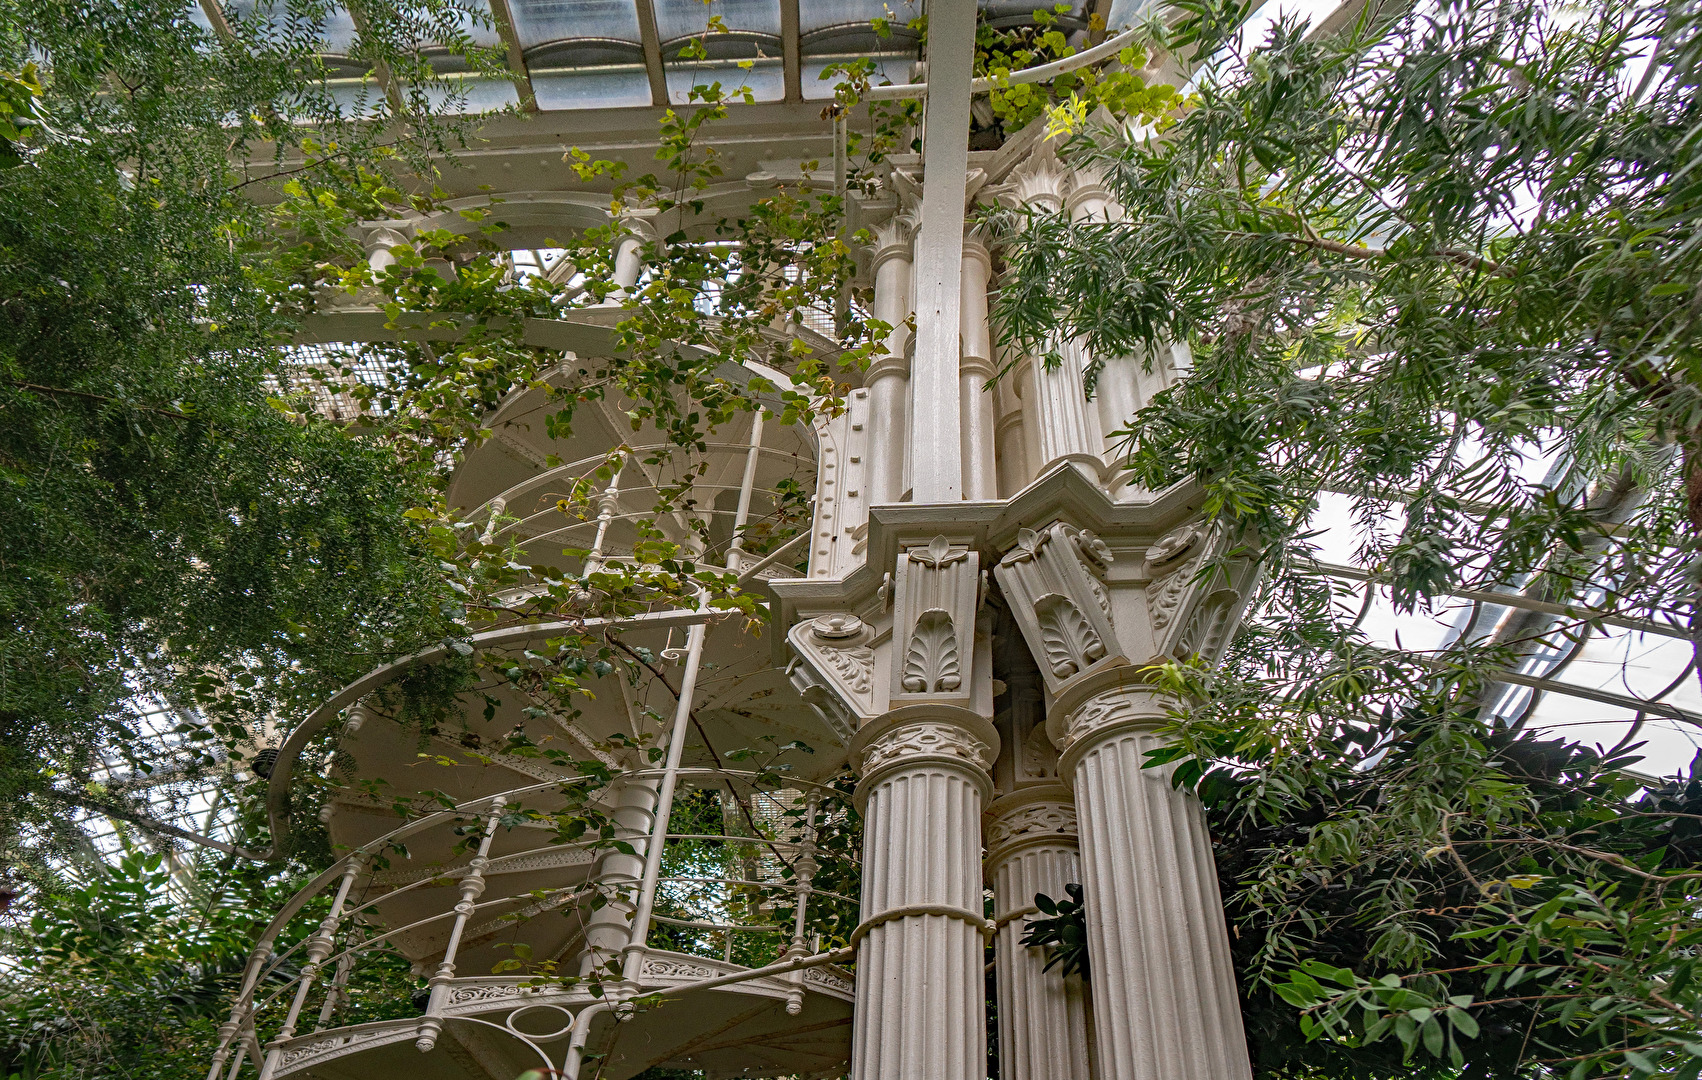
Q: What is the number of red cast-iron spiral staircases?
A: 0